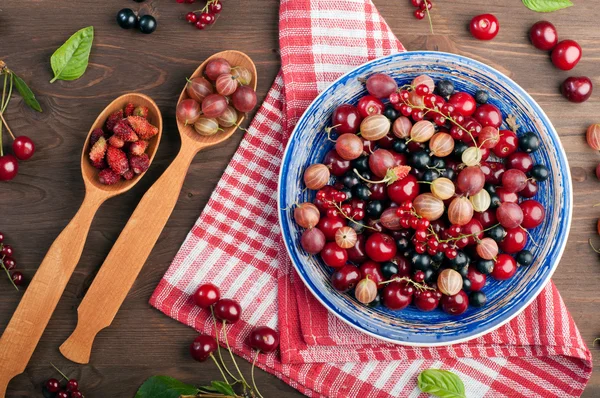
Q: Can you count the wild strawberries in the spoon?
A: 14